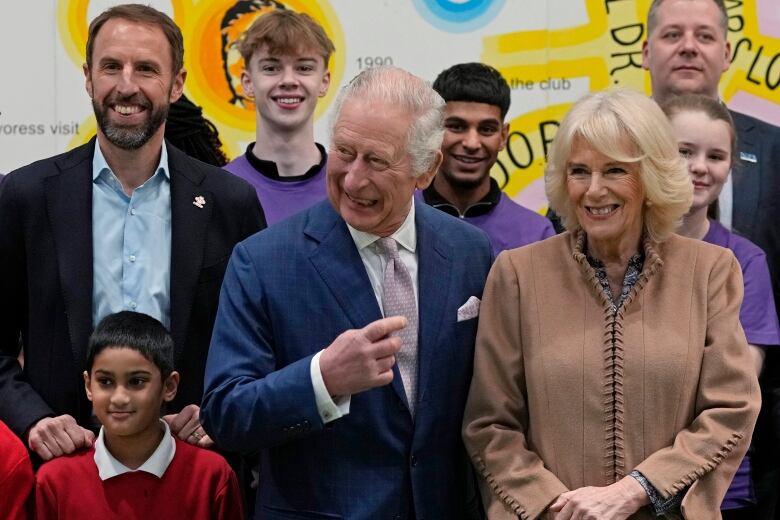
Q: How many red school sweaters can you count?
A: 2